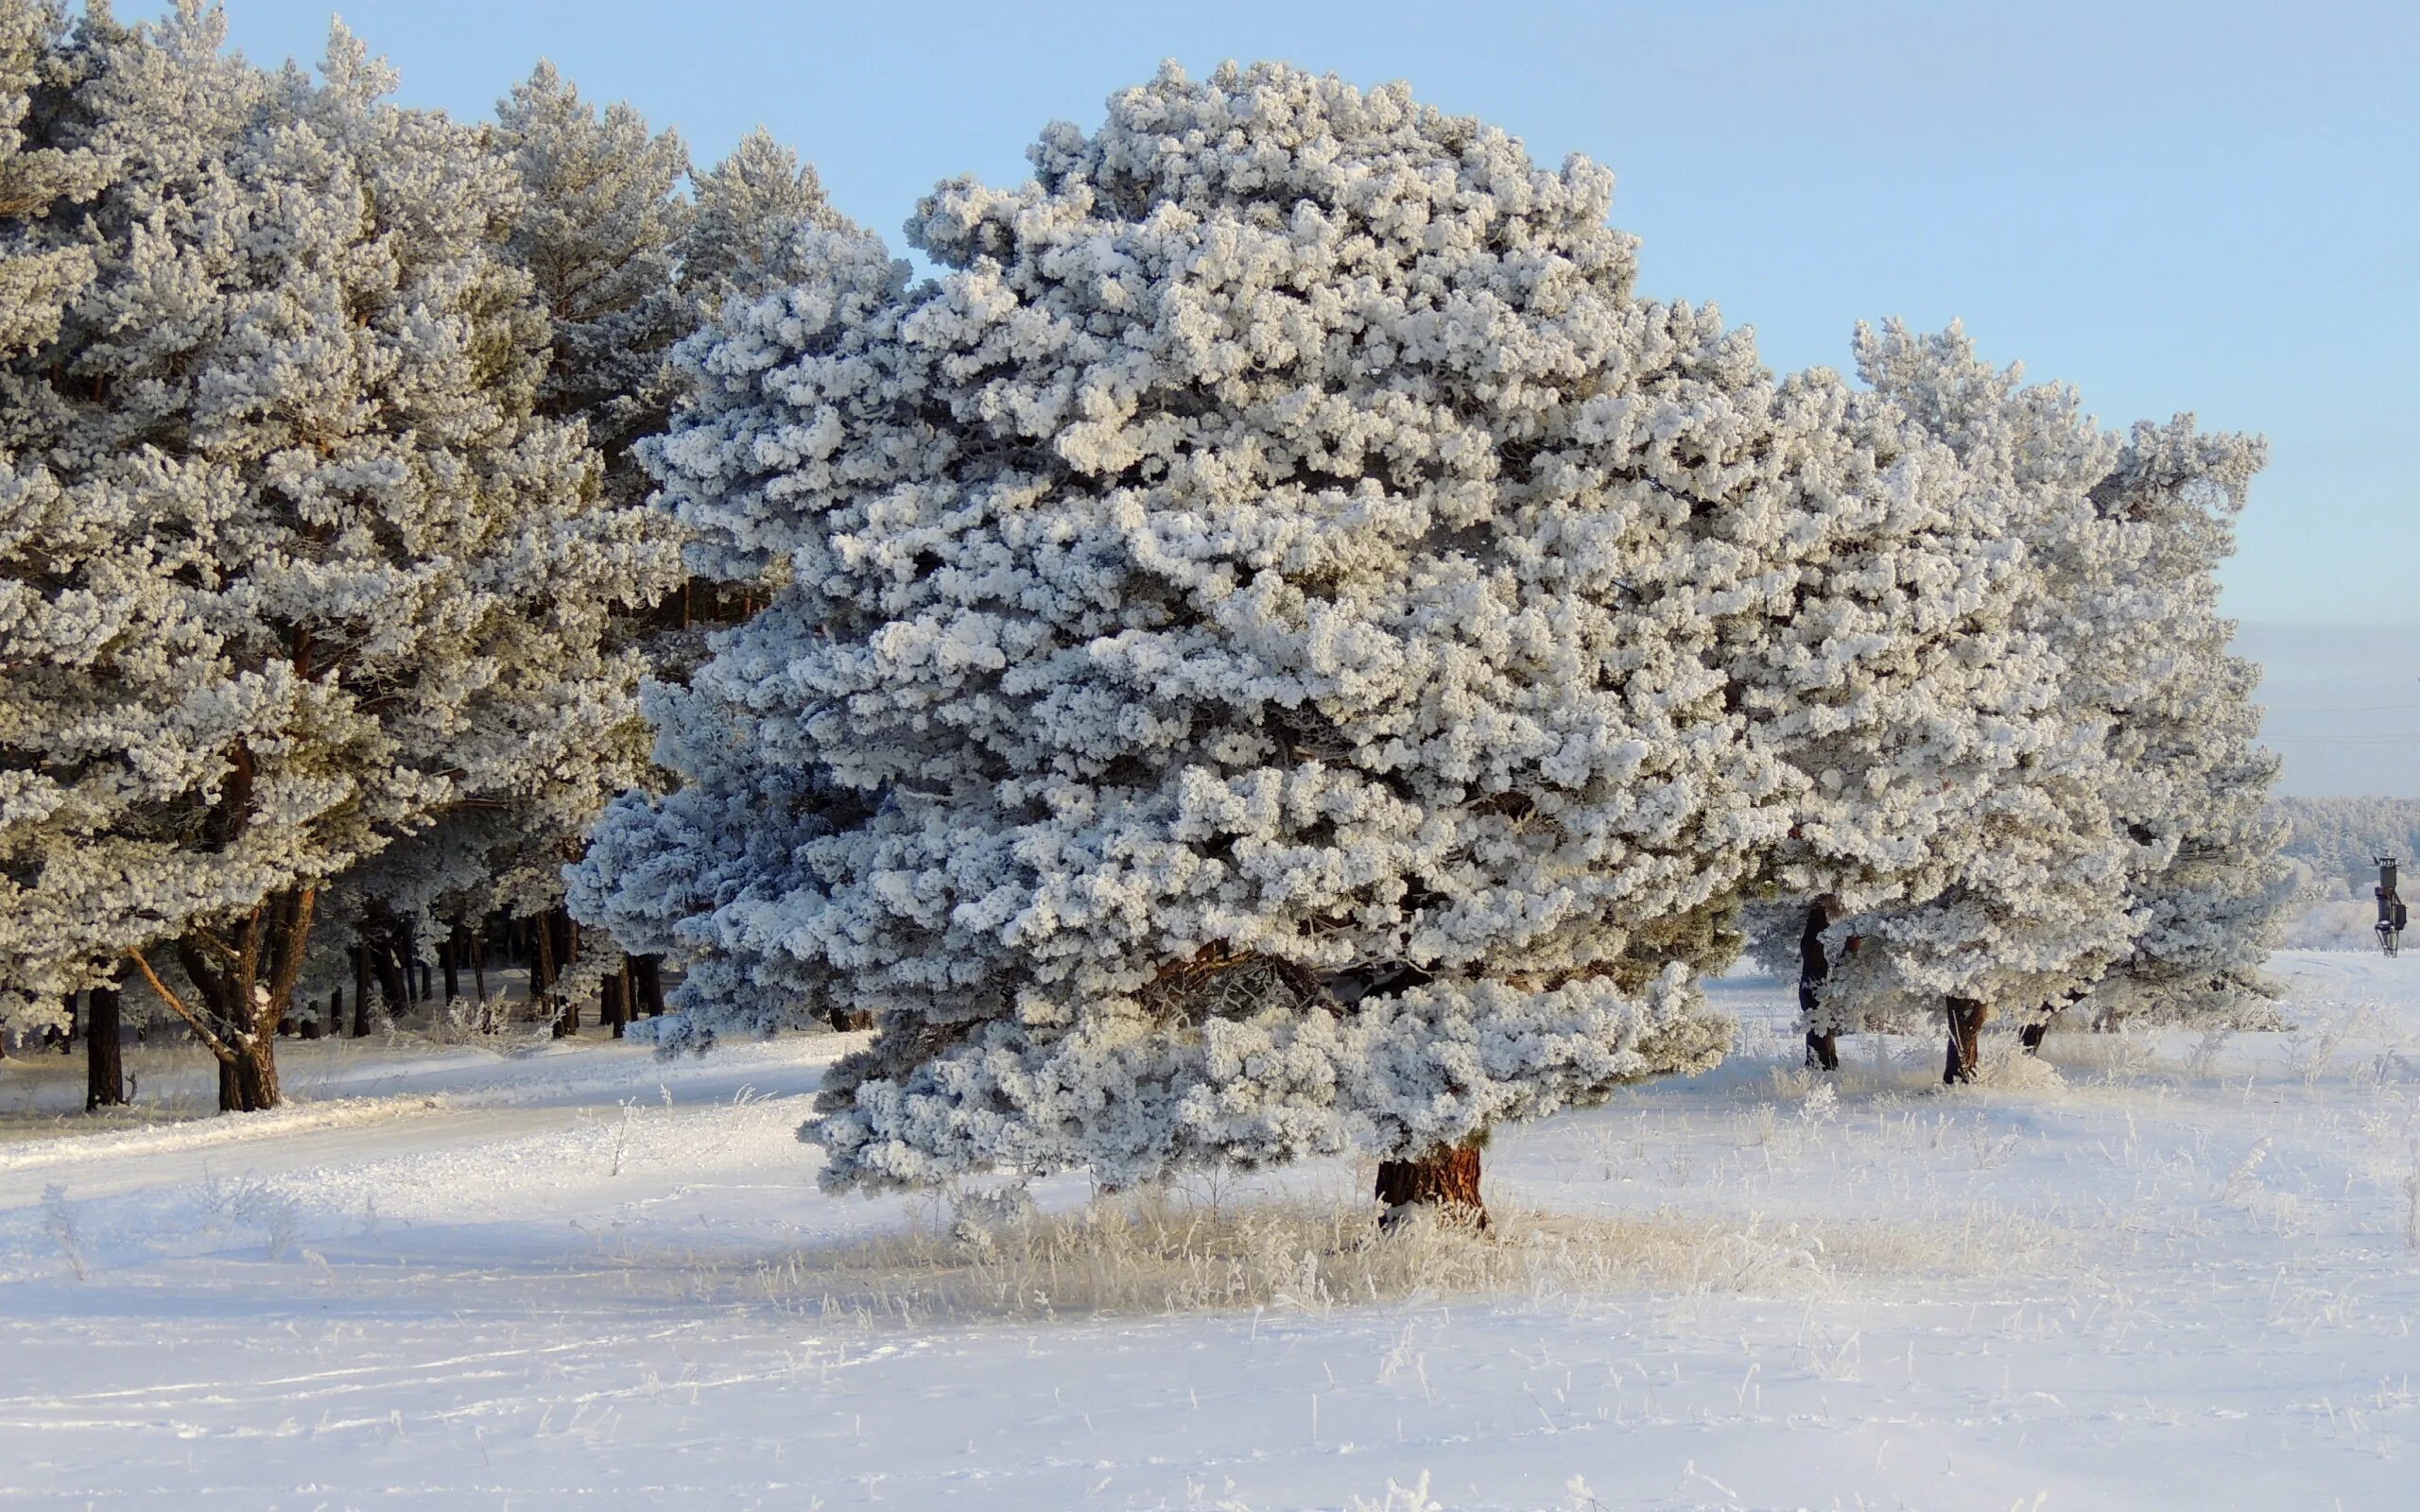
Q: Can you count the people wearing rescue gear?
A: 0